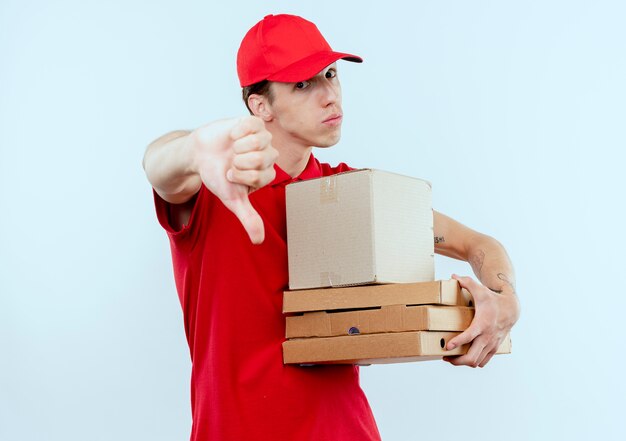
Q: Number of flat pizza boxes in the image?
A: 3